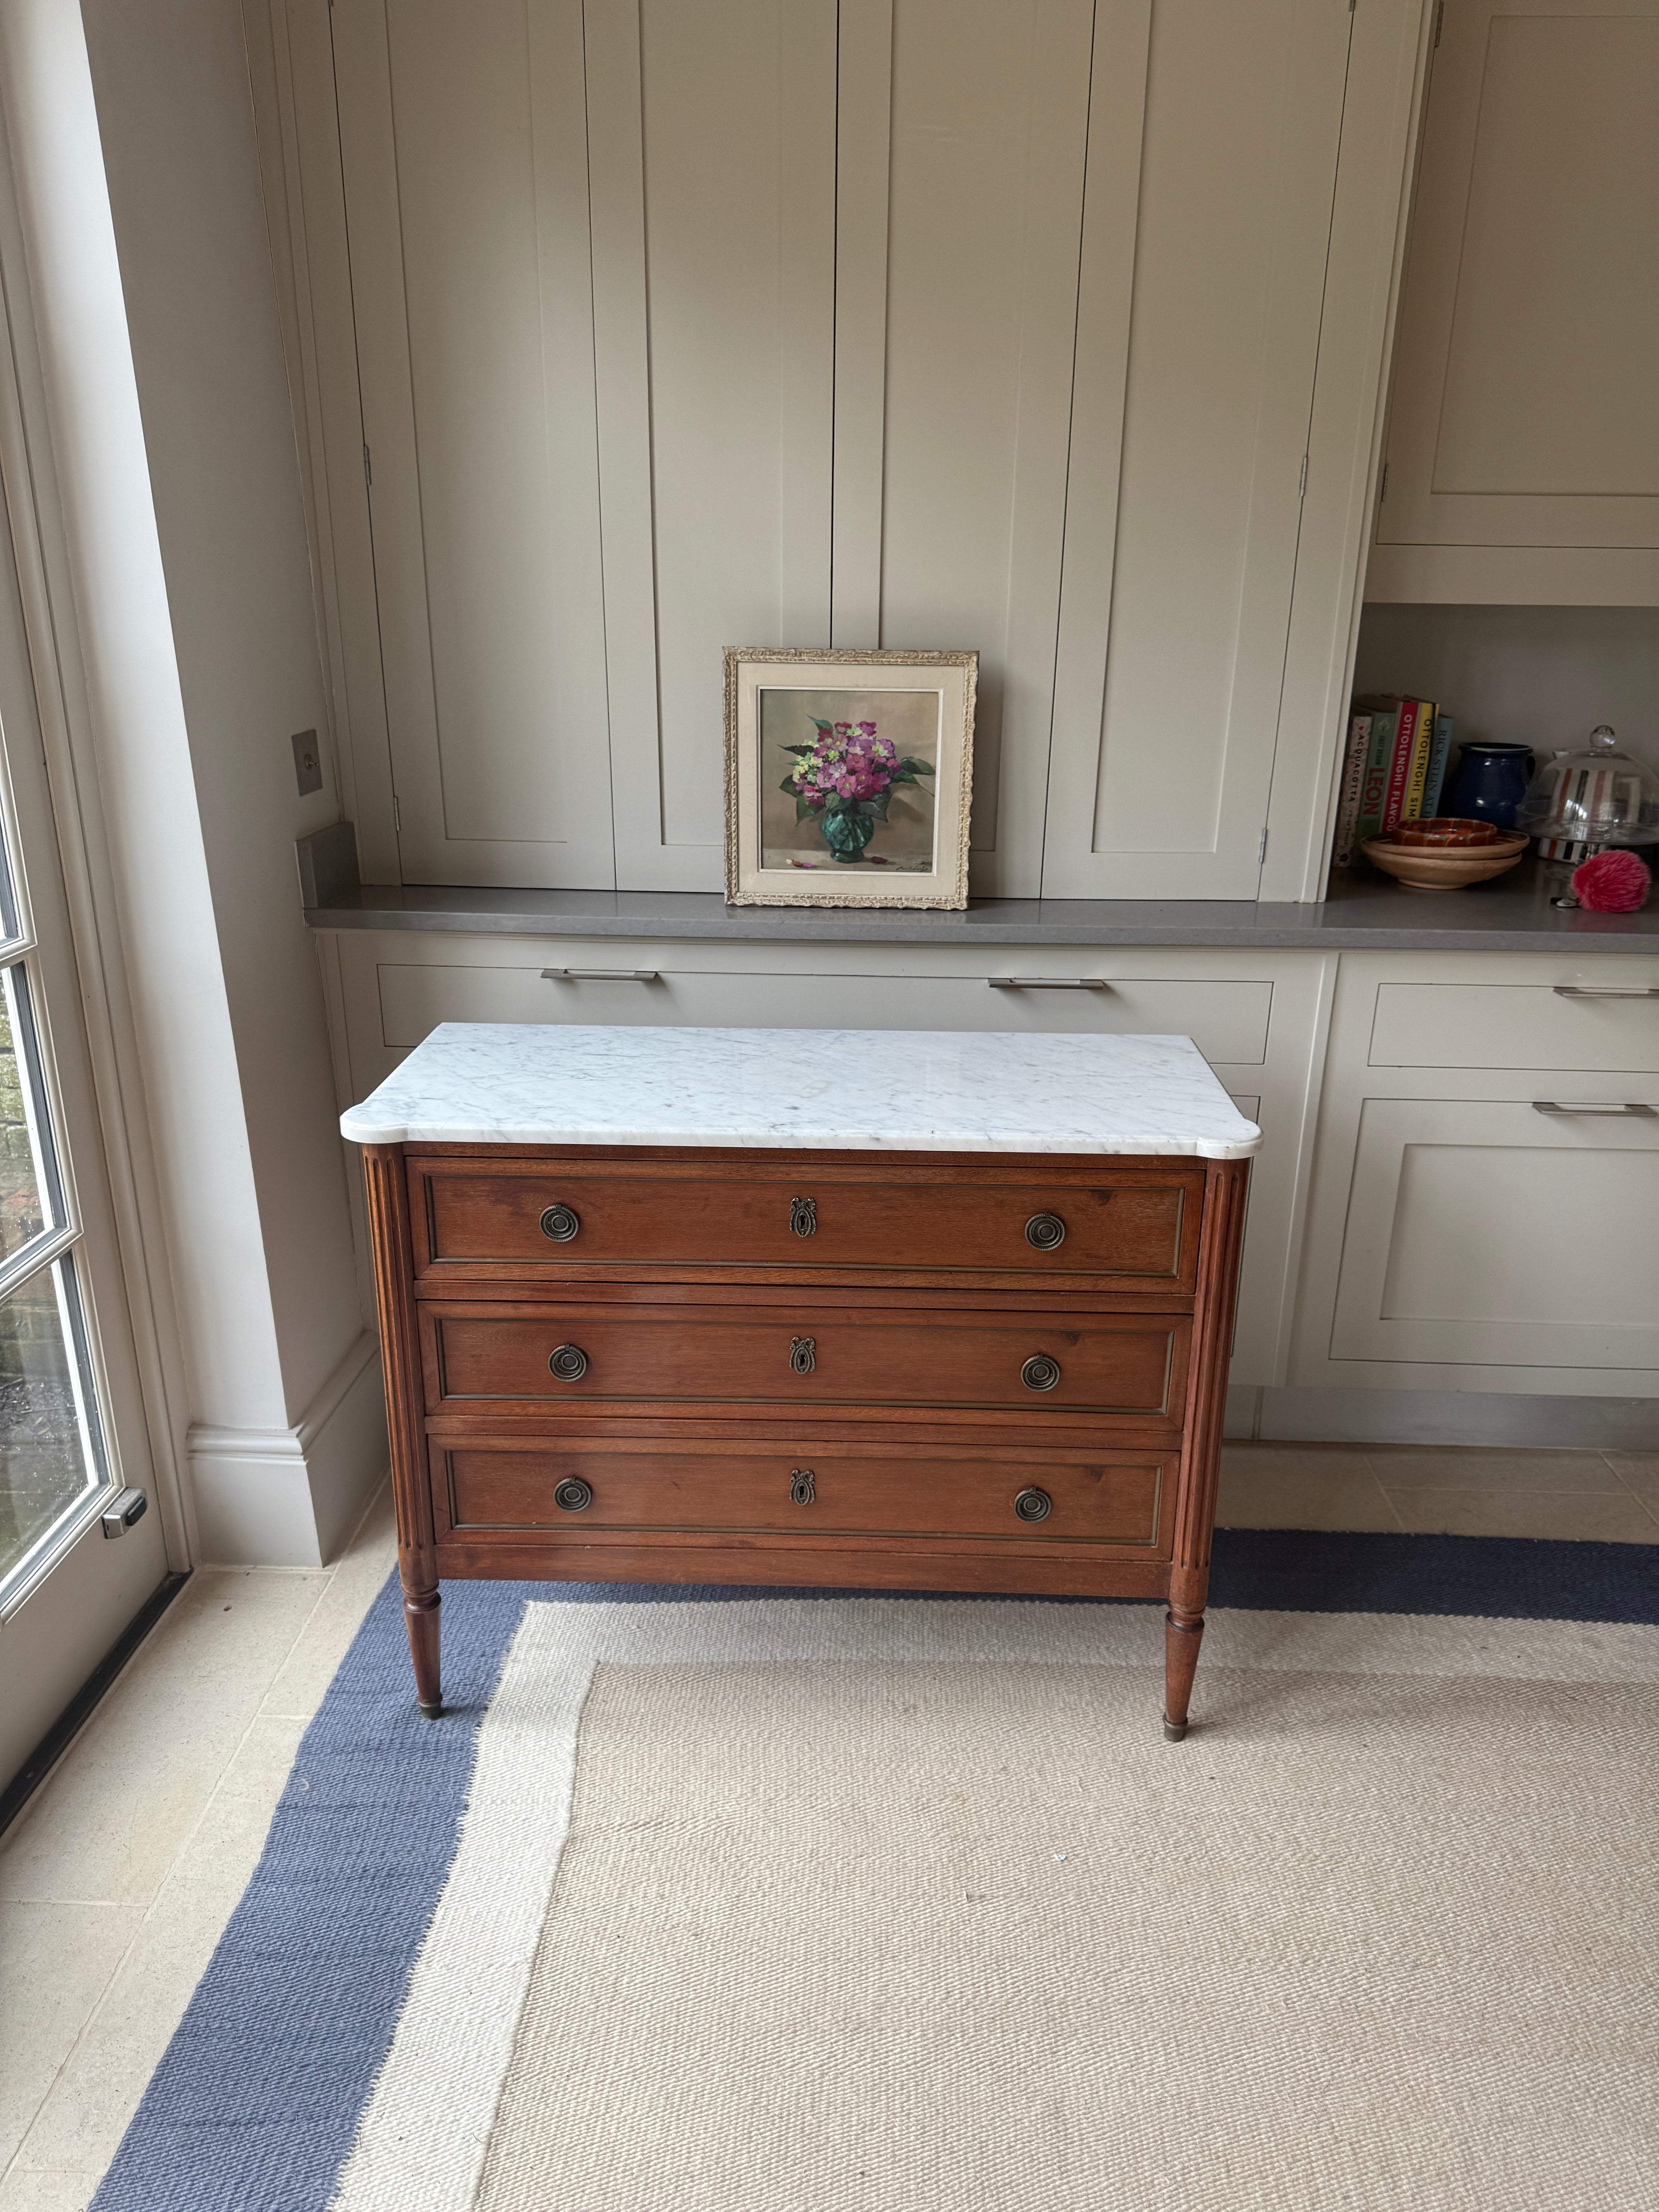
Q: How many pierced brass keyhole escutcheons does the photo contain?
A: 3